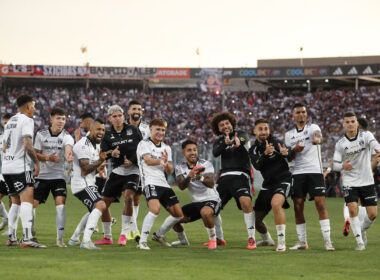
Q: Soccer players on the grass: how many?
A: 14